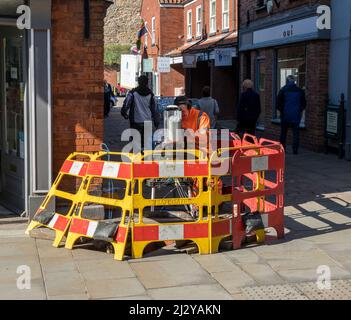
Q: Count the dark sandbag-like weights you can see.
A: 3